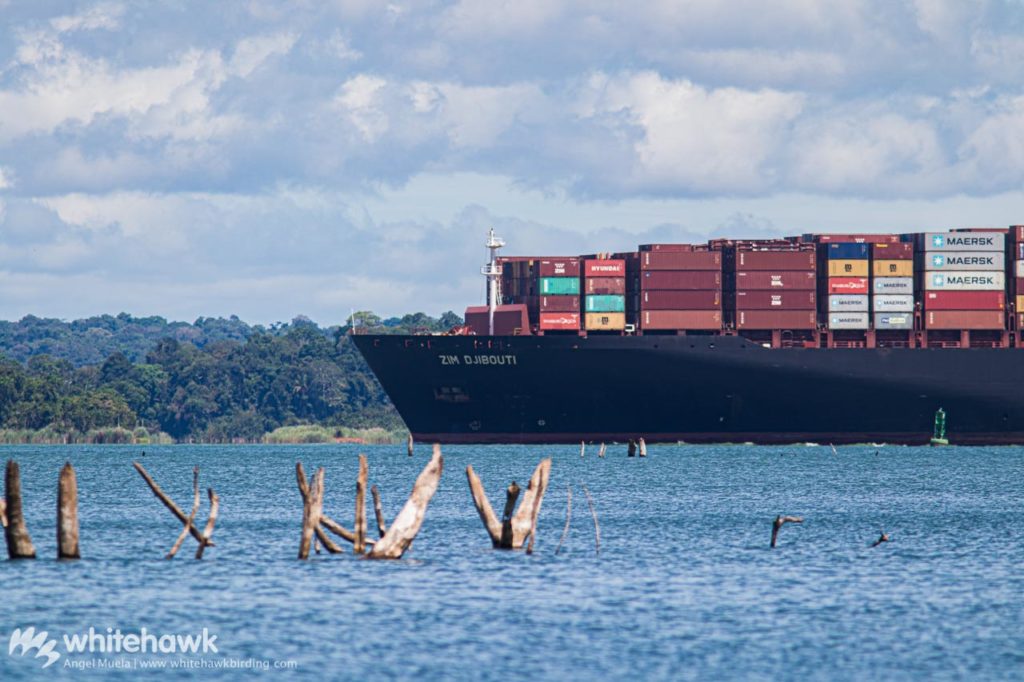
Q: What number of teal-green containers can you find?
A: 2